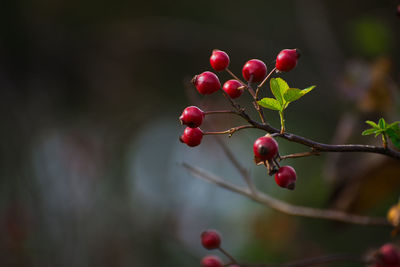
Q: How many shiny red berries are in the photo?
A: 12